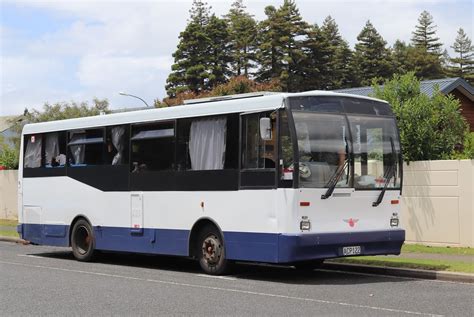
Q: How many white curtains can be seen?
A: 5